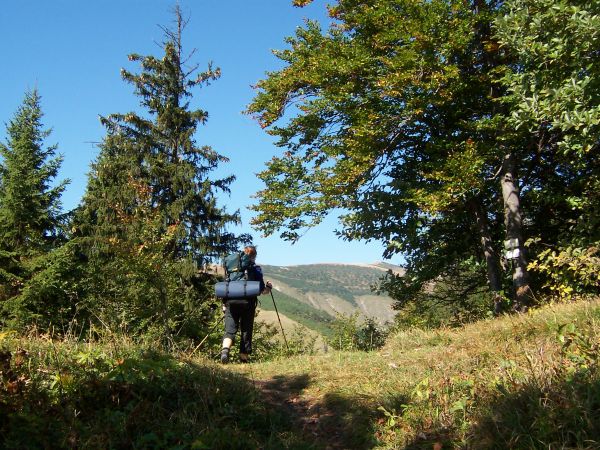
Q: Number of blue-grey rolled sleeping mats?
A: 1